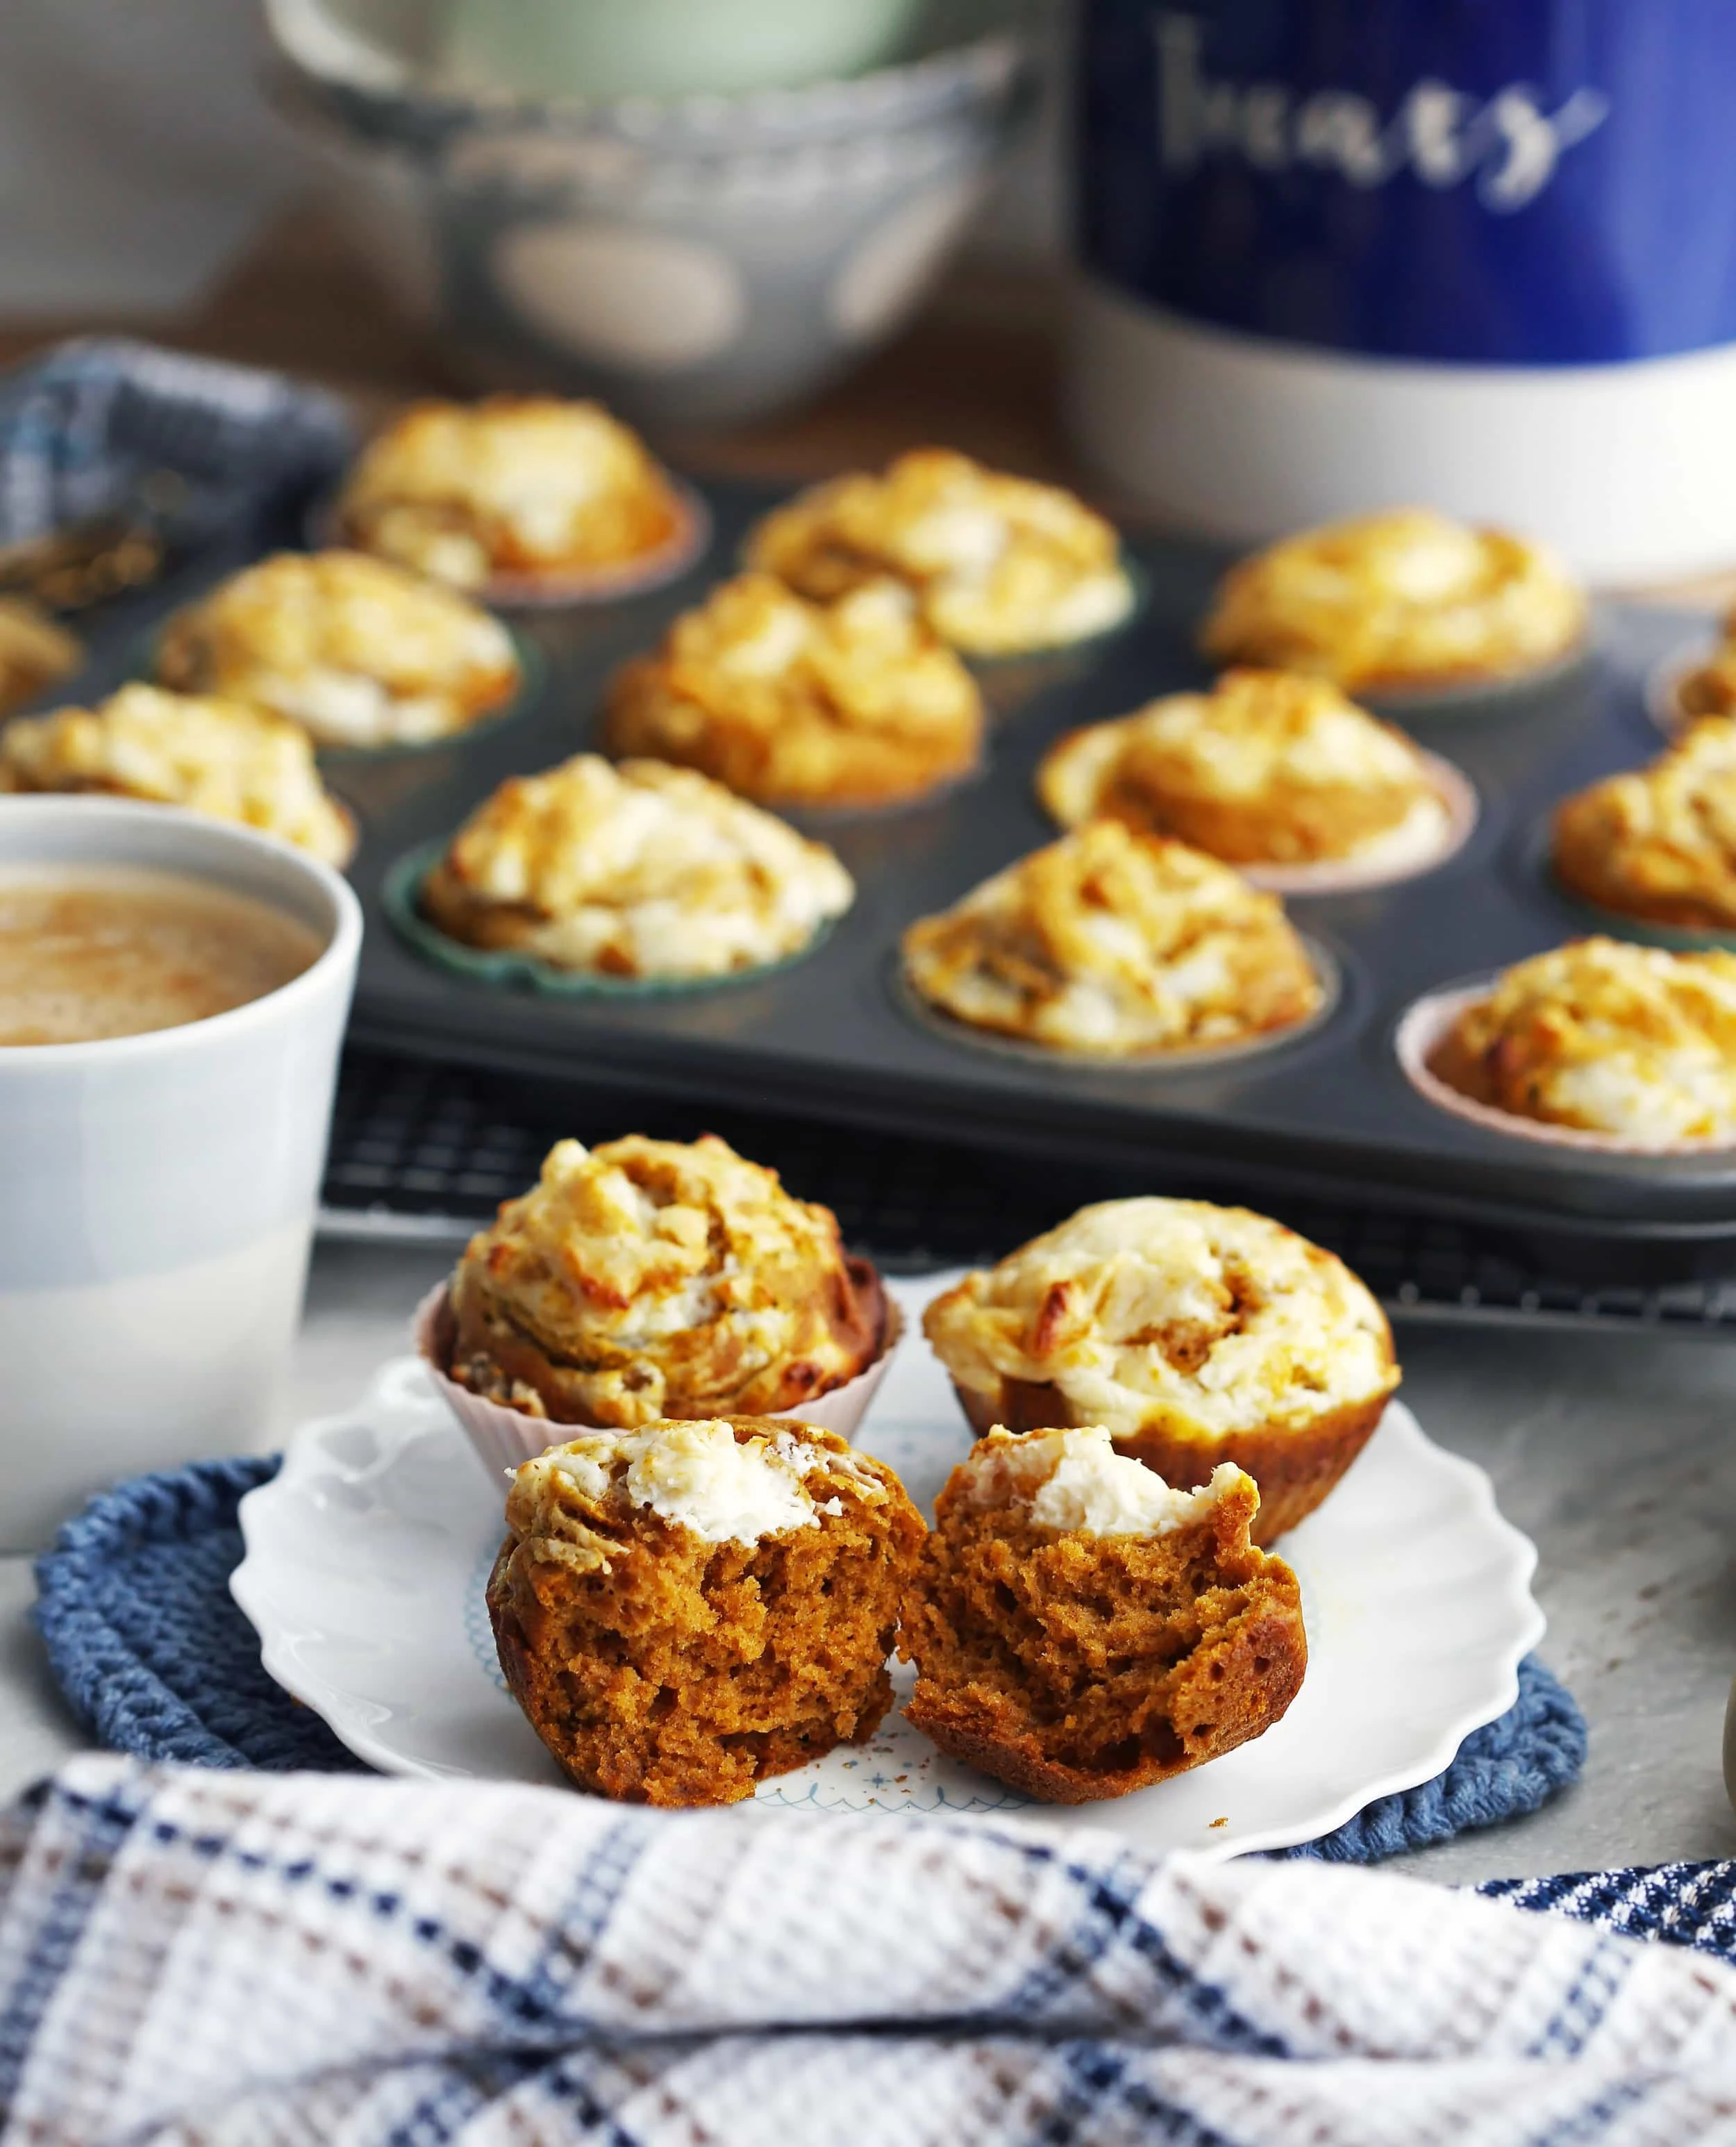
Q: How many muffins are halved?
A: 1